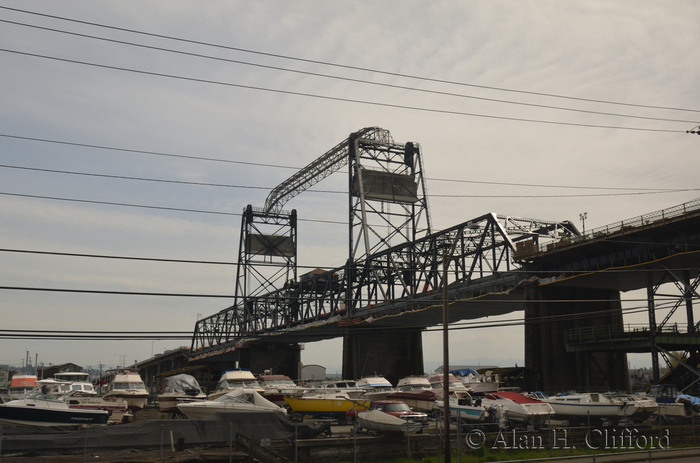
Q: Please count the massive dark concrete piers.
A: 3